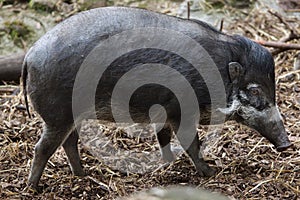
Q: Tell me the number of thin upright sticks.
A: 2